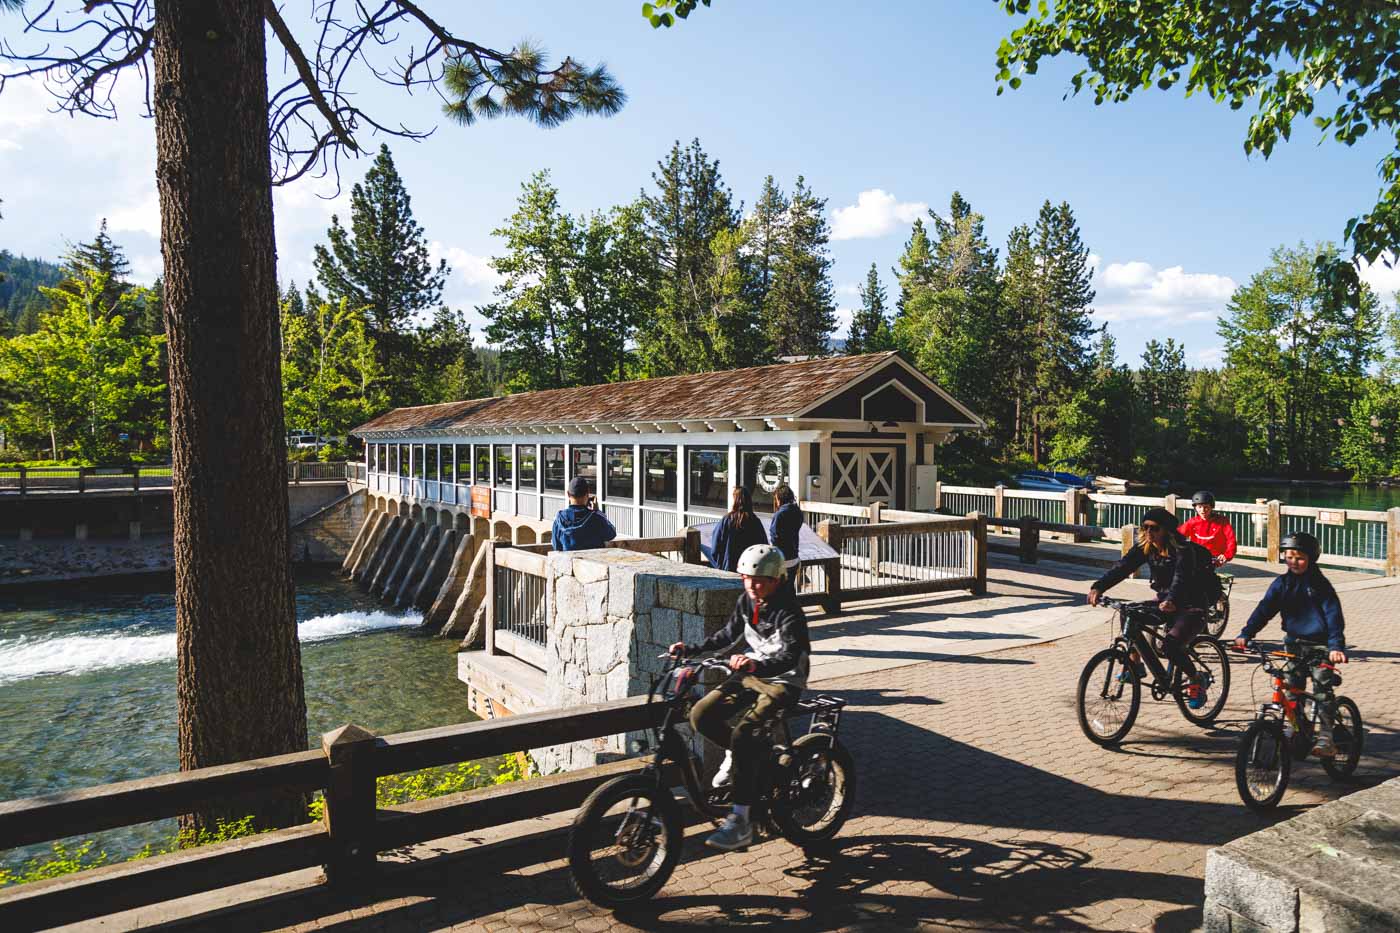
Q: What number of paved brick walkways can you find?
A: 1